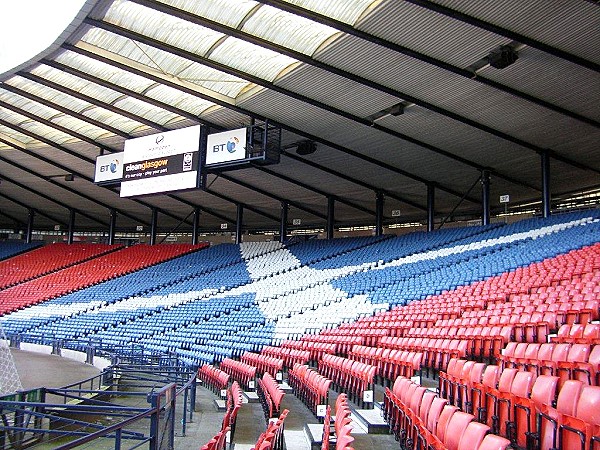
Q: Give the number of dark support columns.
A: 12